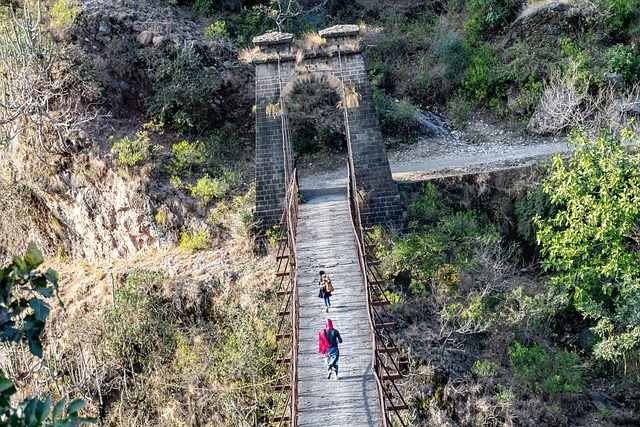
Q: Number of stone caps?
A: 2